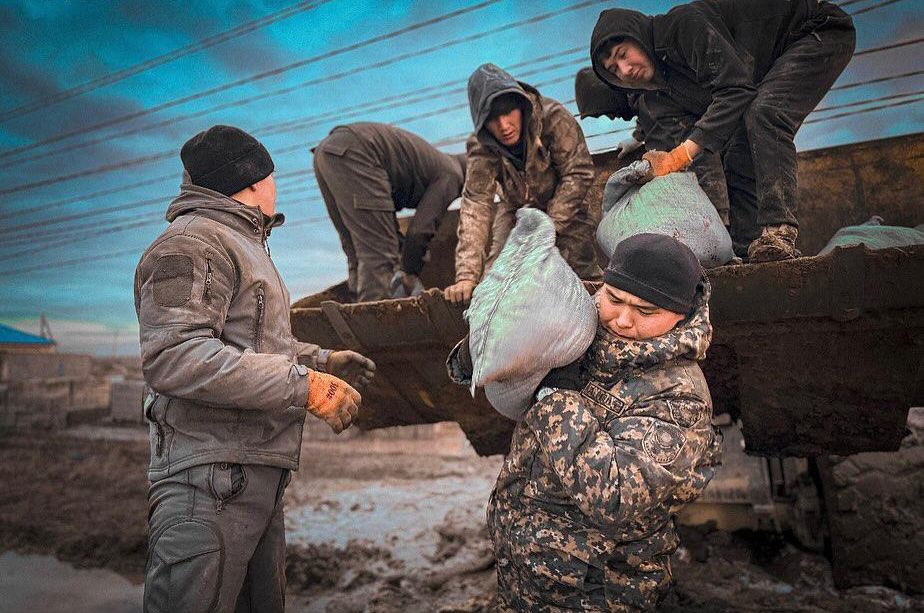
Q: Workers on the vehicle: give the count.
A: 4